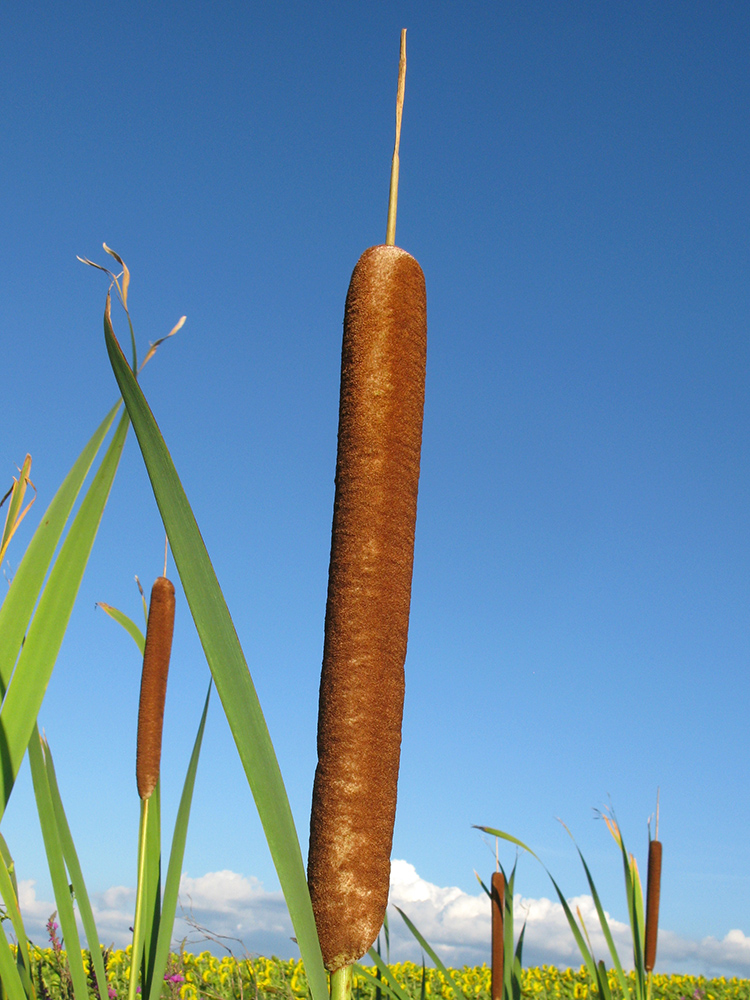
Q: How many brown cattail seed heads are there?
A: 4